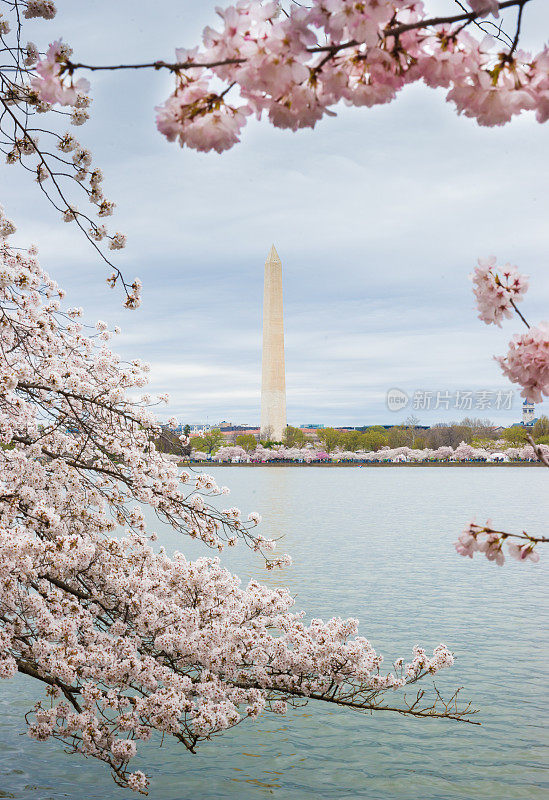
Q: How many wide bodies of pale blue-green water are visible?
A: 1